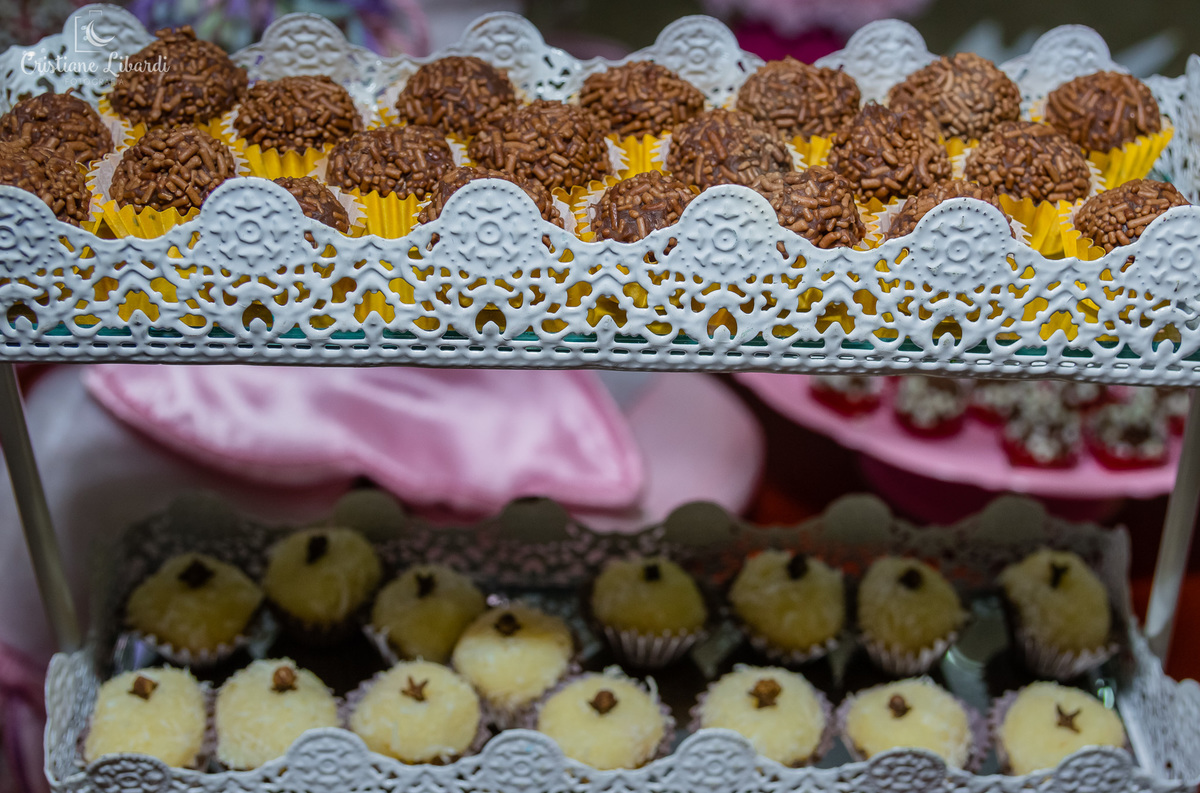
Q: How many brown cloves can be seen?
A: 15